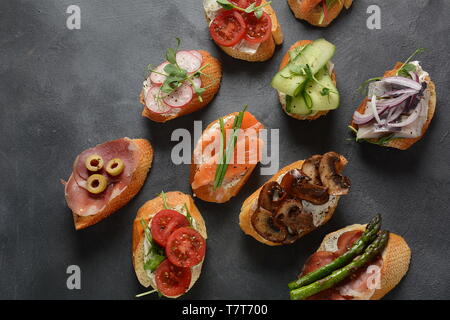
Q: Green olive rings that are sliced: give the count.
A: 3